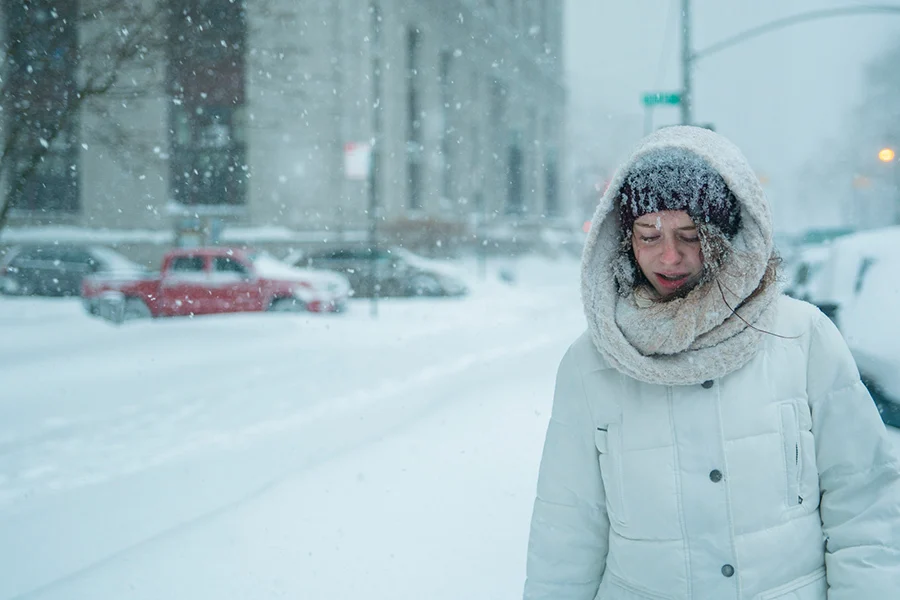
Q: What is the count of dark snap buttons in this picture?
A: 3